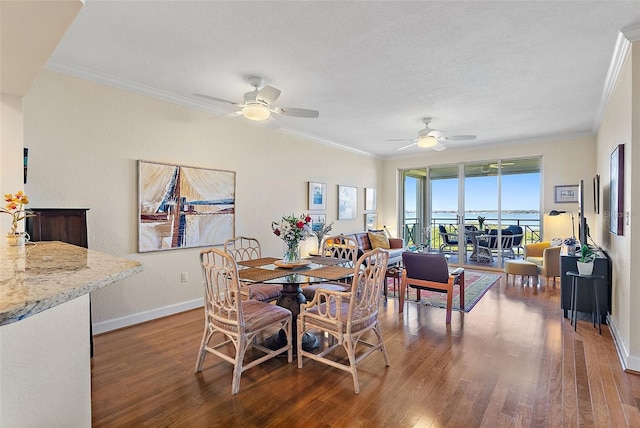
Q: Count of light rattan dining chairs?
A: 4